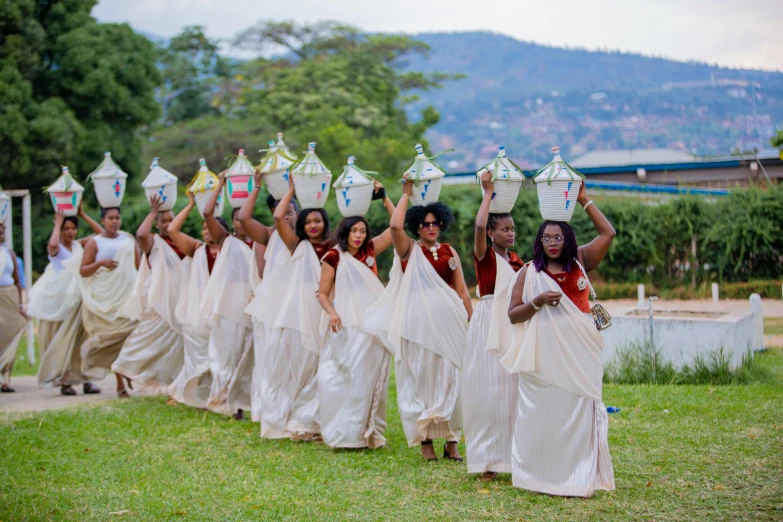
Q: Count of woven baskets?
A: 13